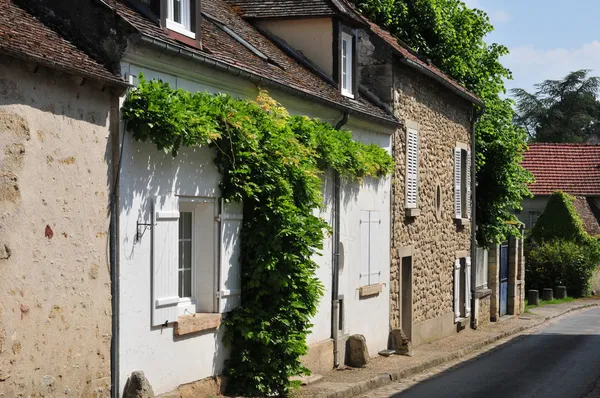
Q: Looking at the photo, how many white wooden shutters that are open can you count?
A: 6